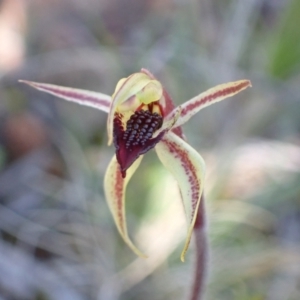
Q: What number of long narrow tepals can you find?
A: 4